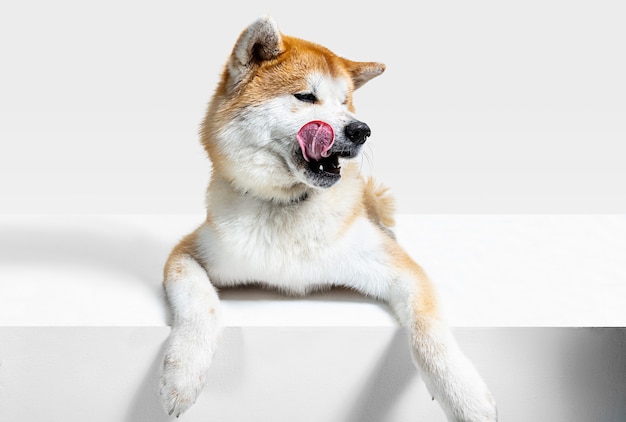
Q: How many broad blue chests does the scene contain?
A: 0